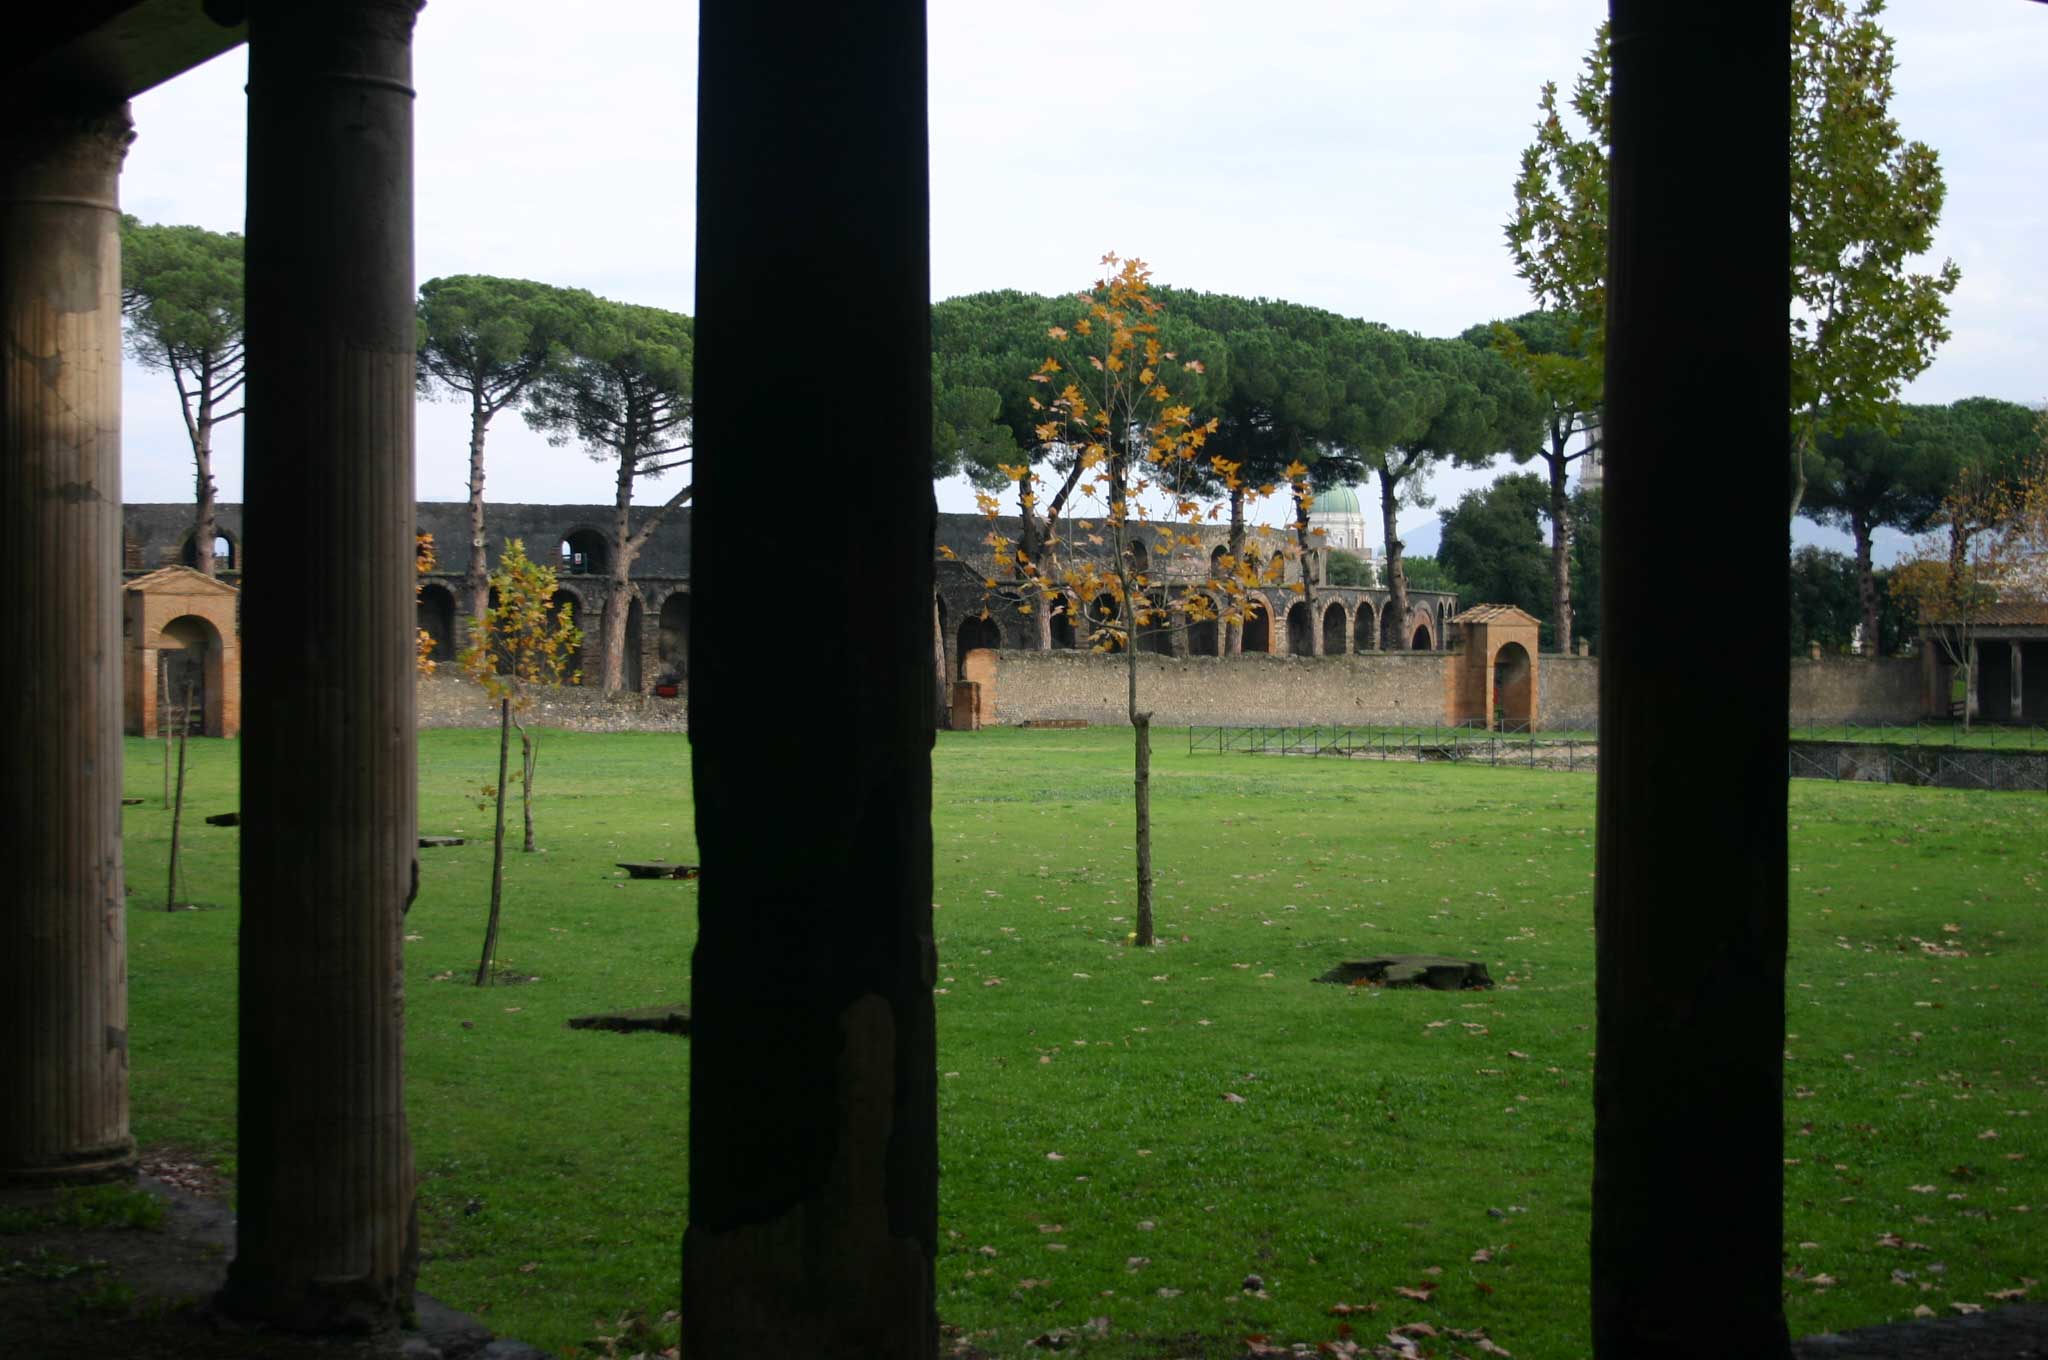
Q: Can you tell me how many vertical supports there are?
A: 4